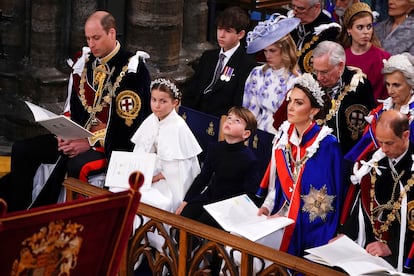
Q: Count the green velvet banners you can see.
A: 0